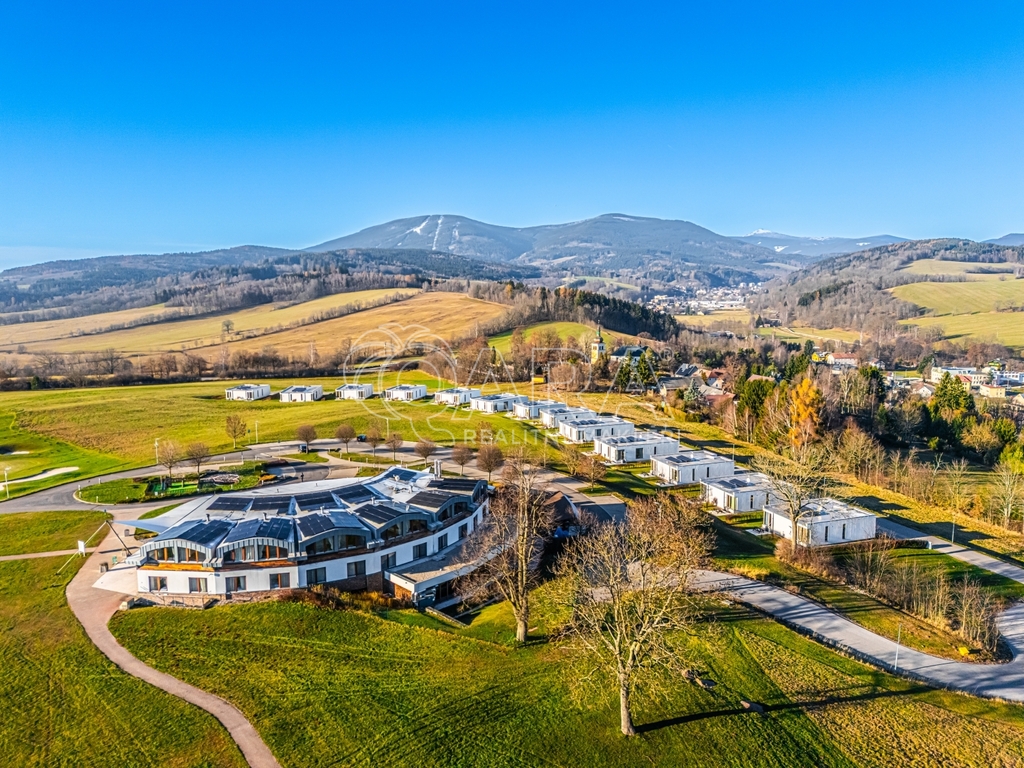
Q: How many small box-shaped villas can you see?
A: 13